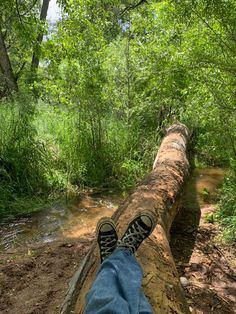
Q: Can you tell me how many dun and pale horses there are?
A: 0